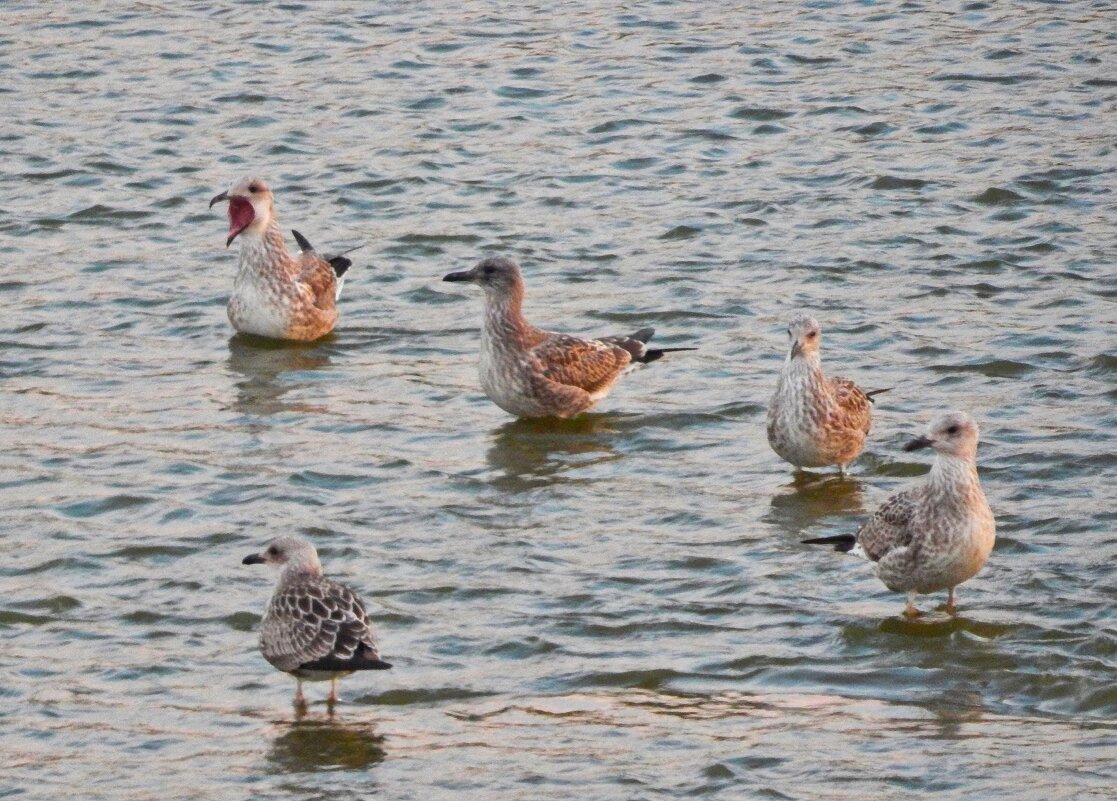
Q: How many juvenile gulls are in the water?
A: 5